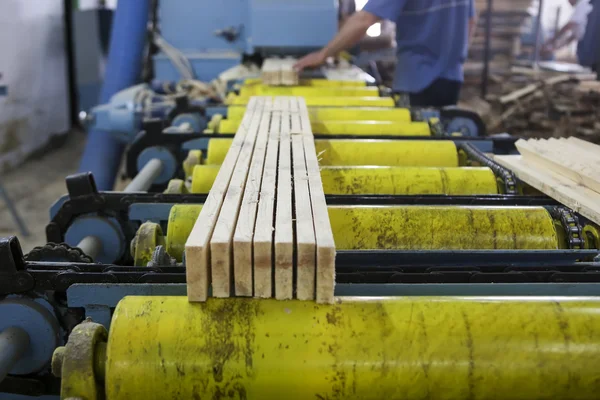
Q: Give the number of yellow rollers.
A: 9